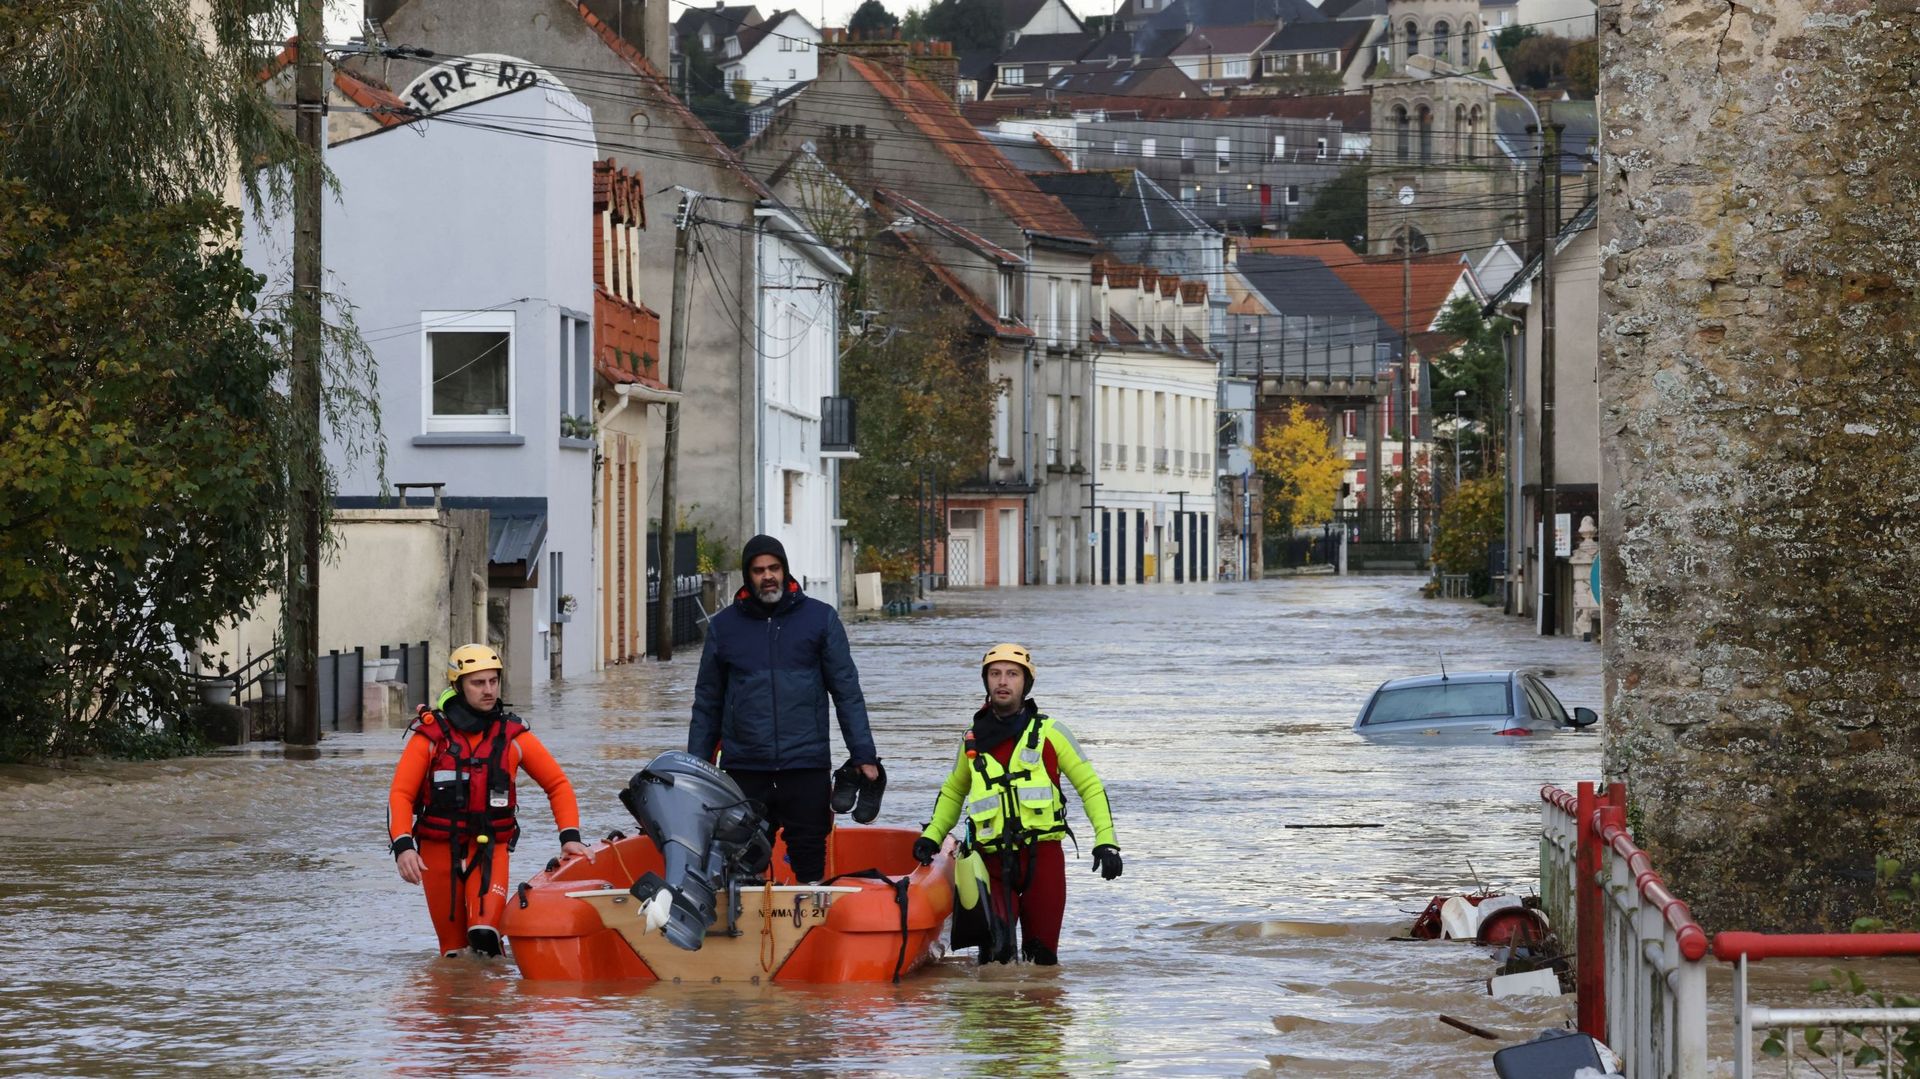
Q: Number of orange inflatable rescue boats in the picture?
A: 1